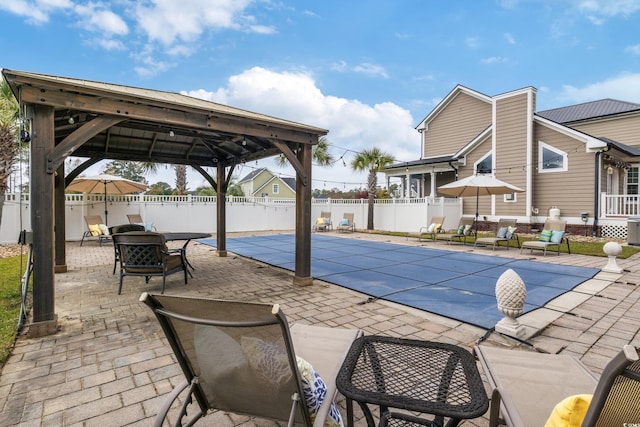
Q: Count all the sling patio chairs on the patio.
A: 10